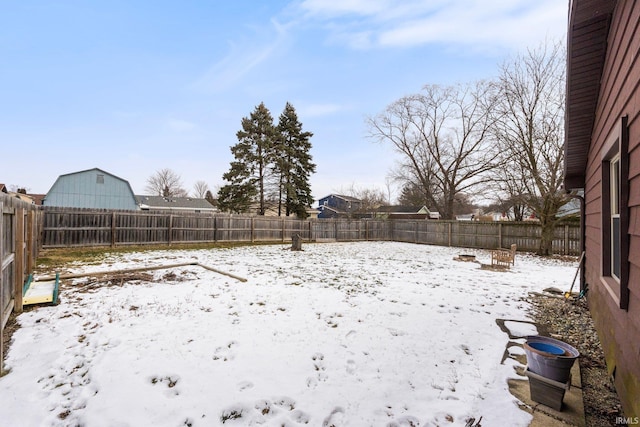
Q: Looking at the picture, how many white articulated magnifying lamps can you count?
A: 0